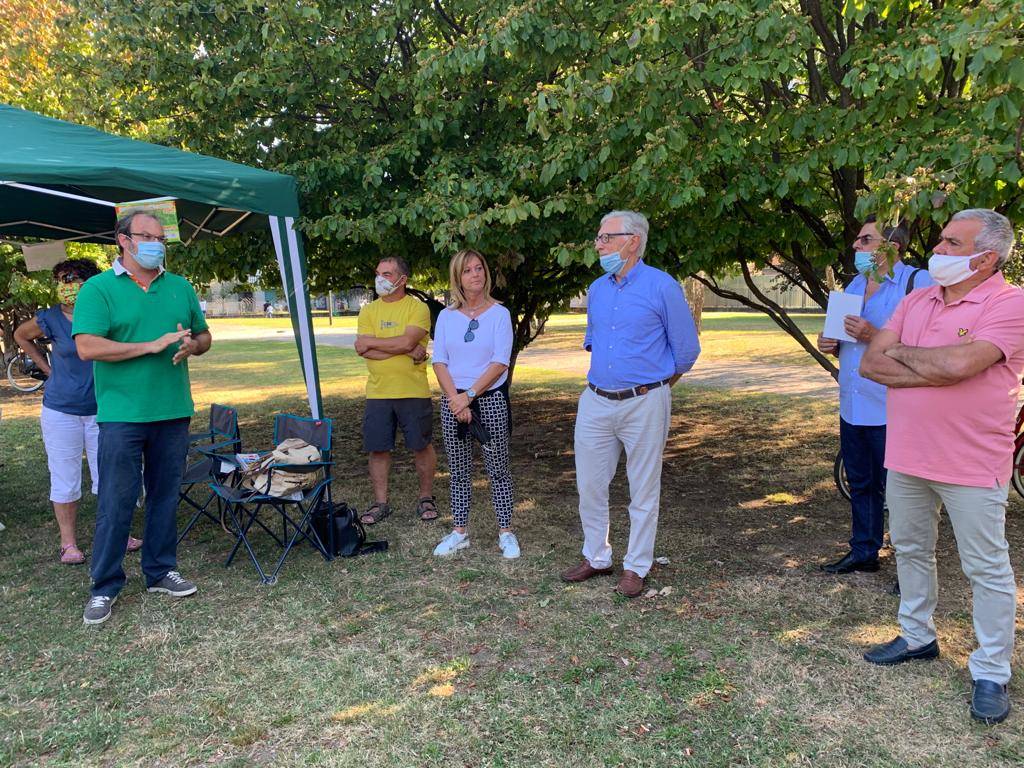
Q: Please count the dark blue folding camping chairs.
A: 2